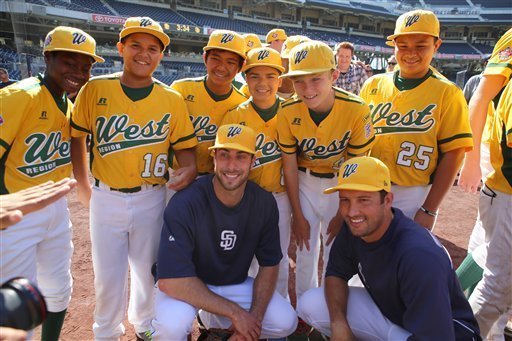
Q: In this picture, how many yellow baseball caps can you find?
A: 11